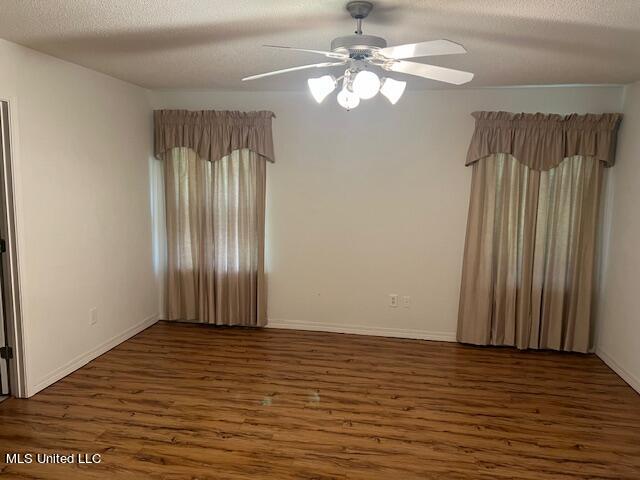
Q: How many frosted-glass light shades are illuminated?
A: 4